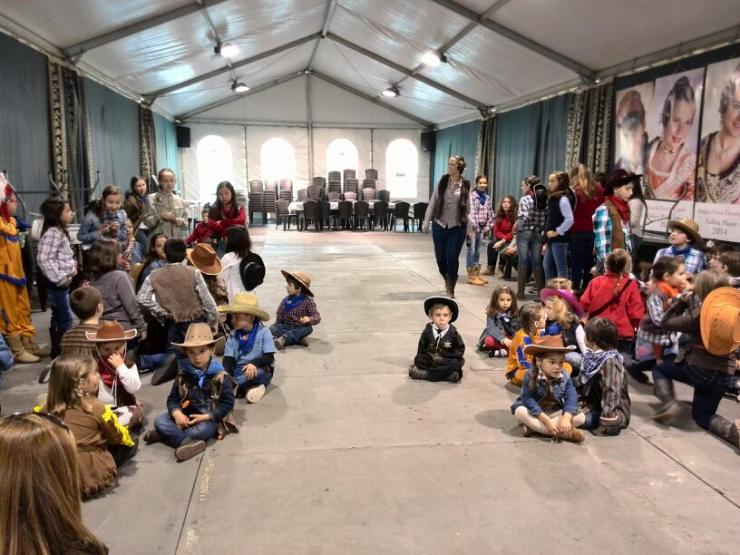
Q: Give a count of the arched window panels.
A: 4